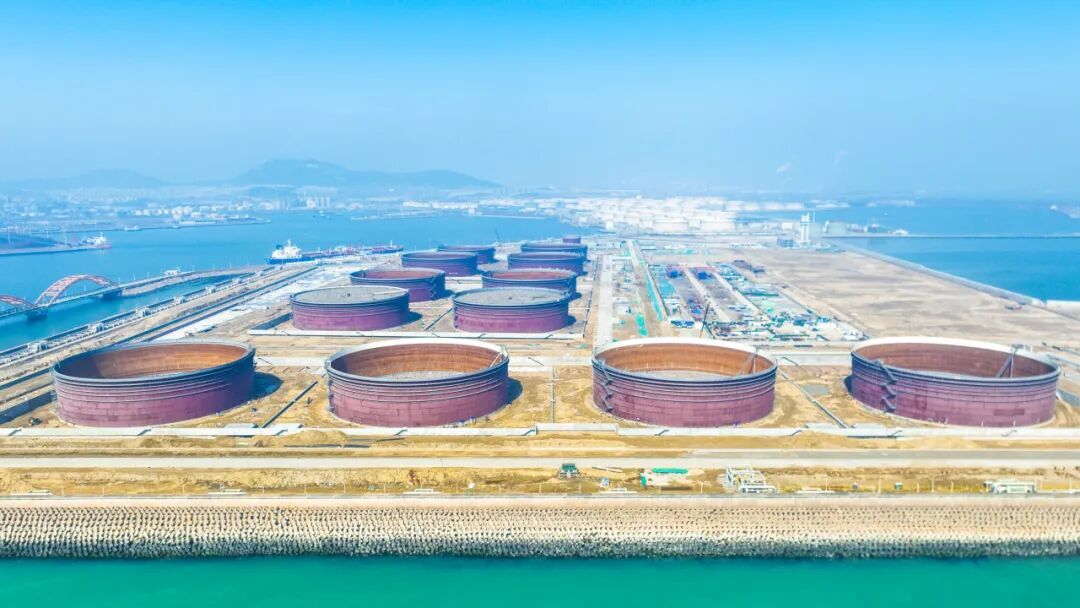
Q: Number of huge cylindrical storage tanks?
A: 12